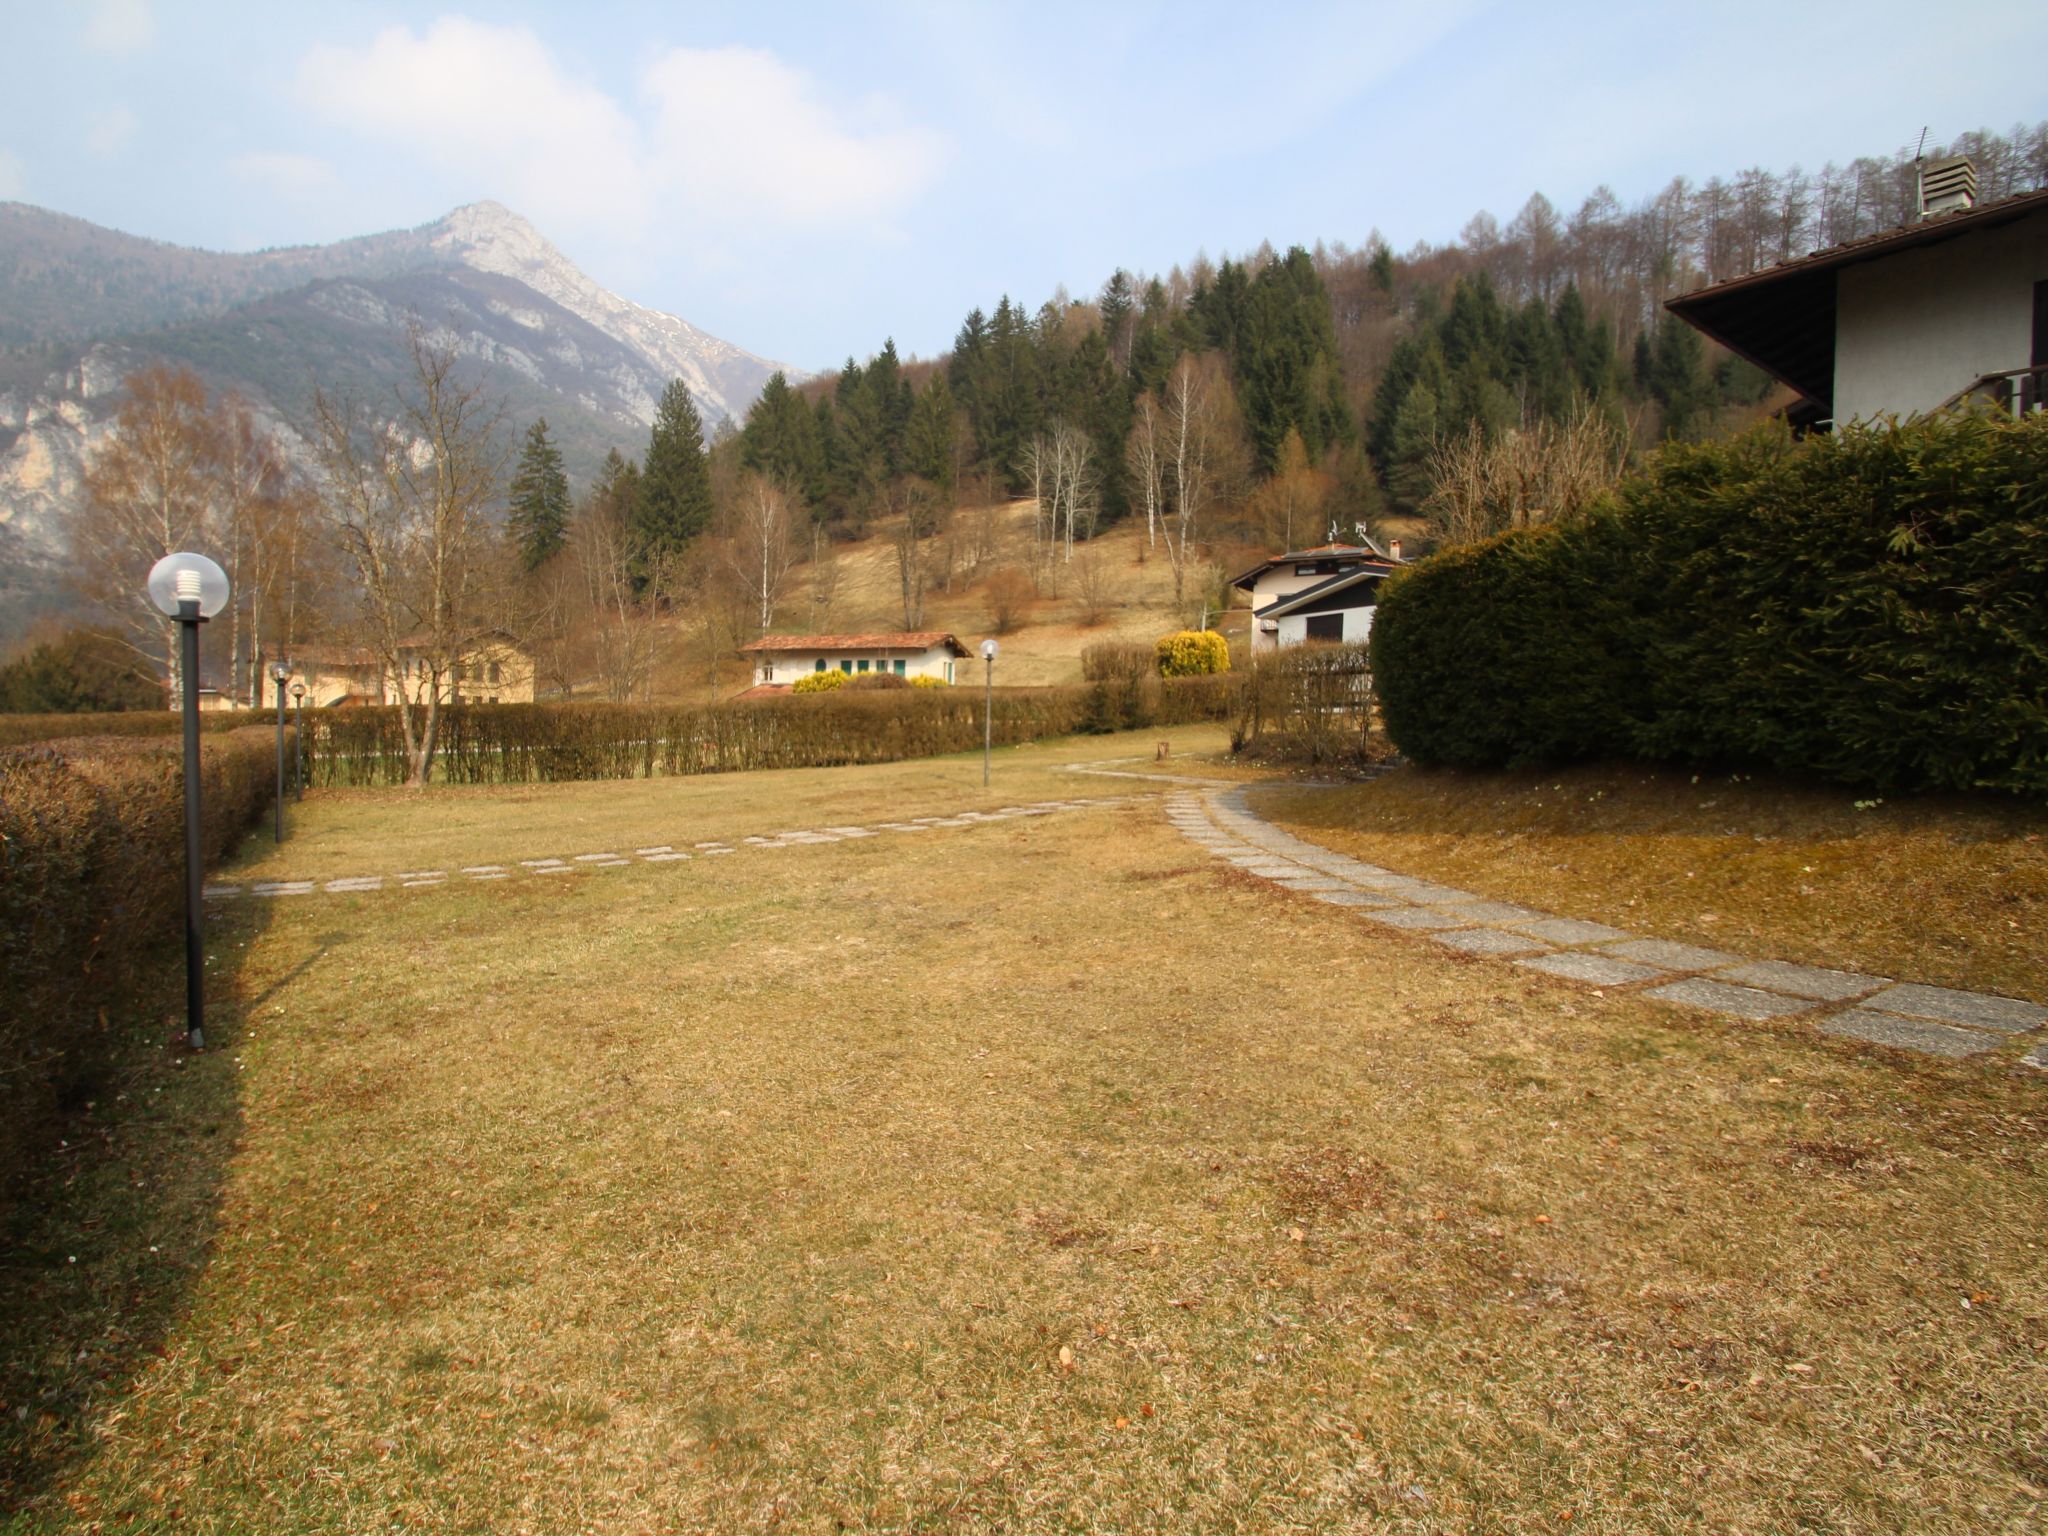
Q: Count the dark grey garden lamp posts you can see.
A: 4